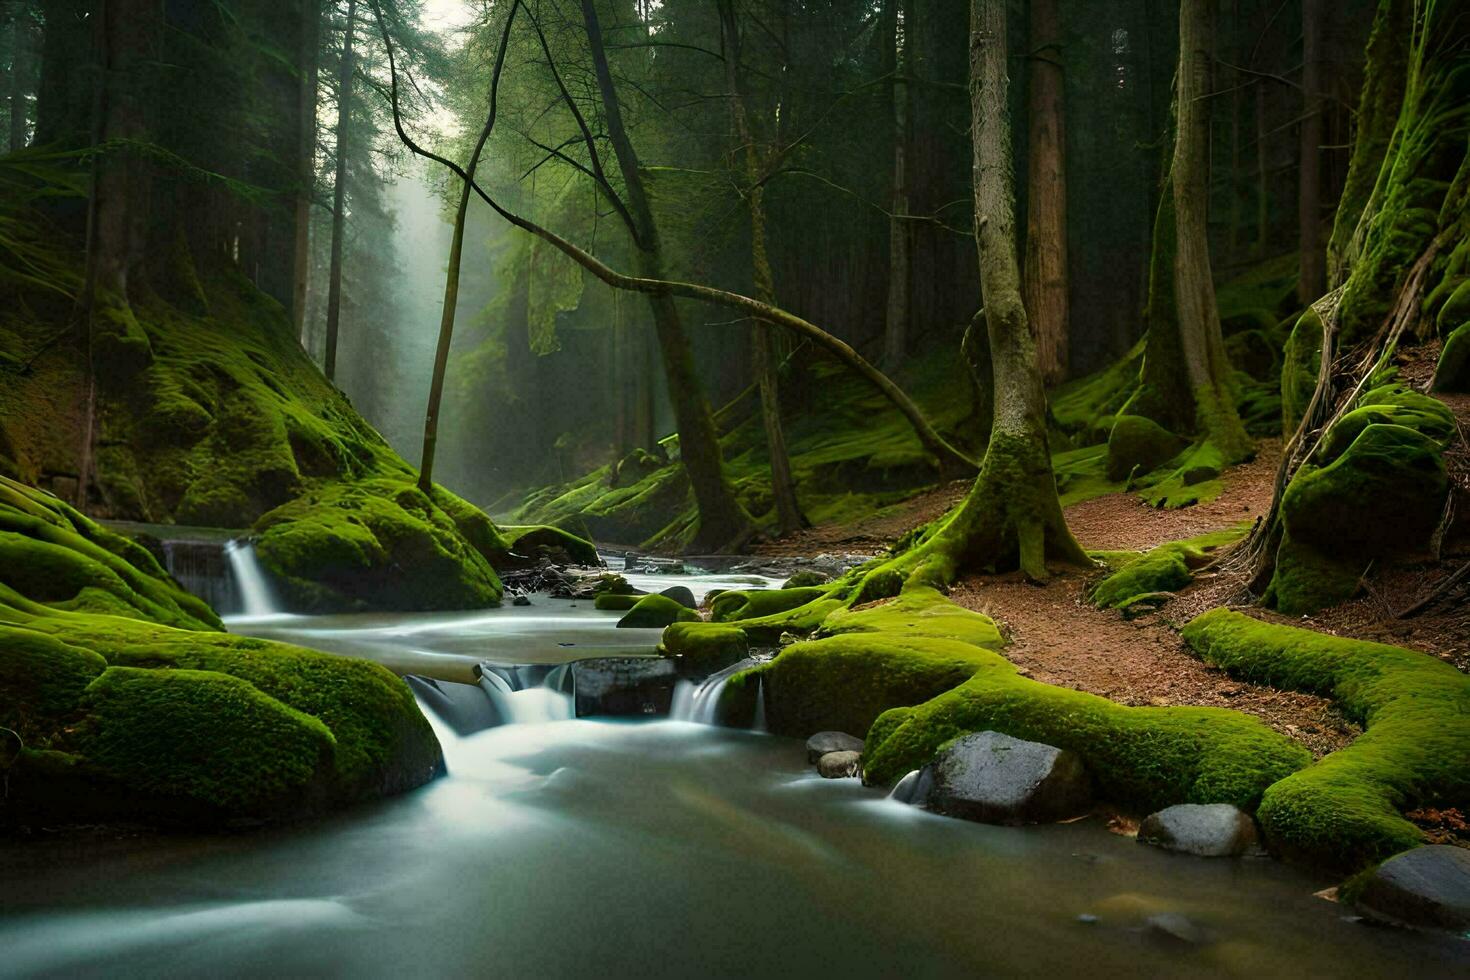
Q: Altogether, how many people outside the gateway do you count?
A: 0